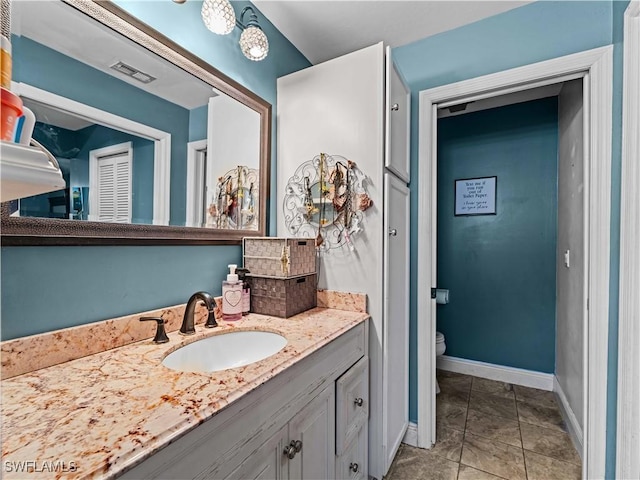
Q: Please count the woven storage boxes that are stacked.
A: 2